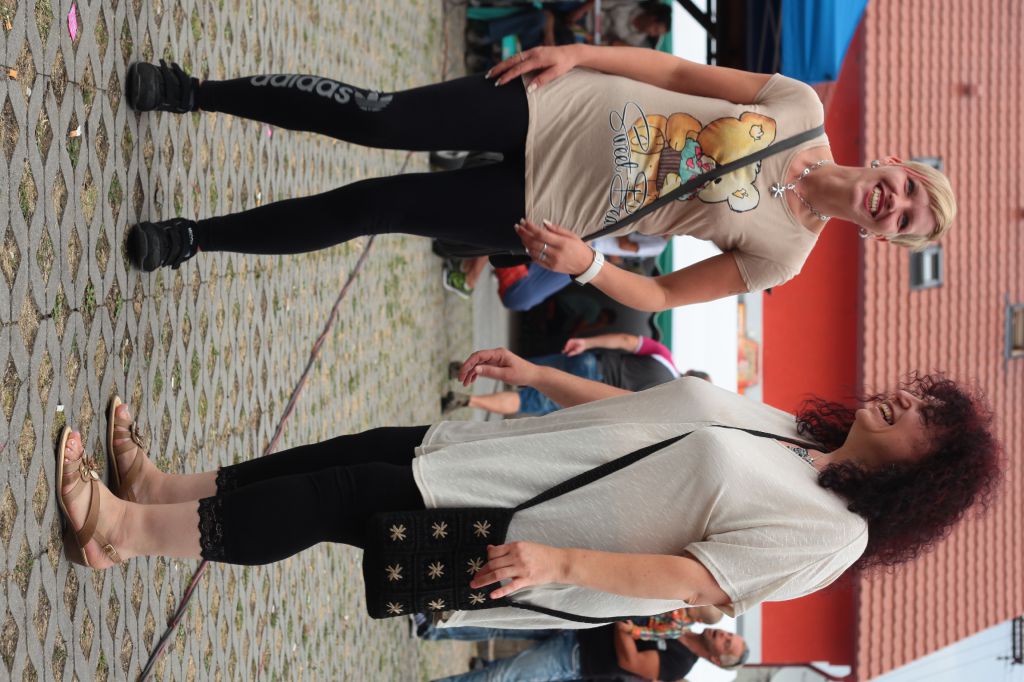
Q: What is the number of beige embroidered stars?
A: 9